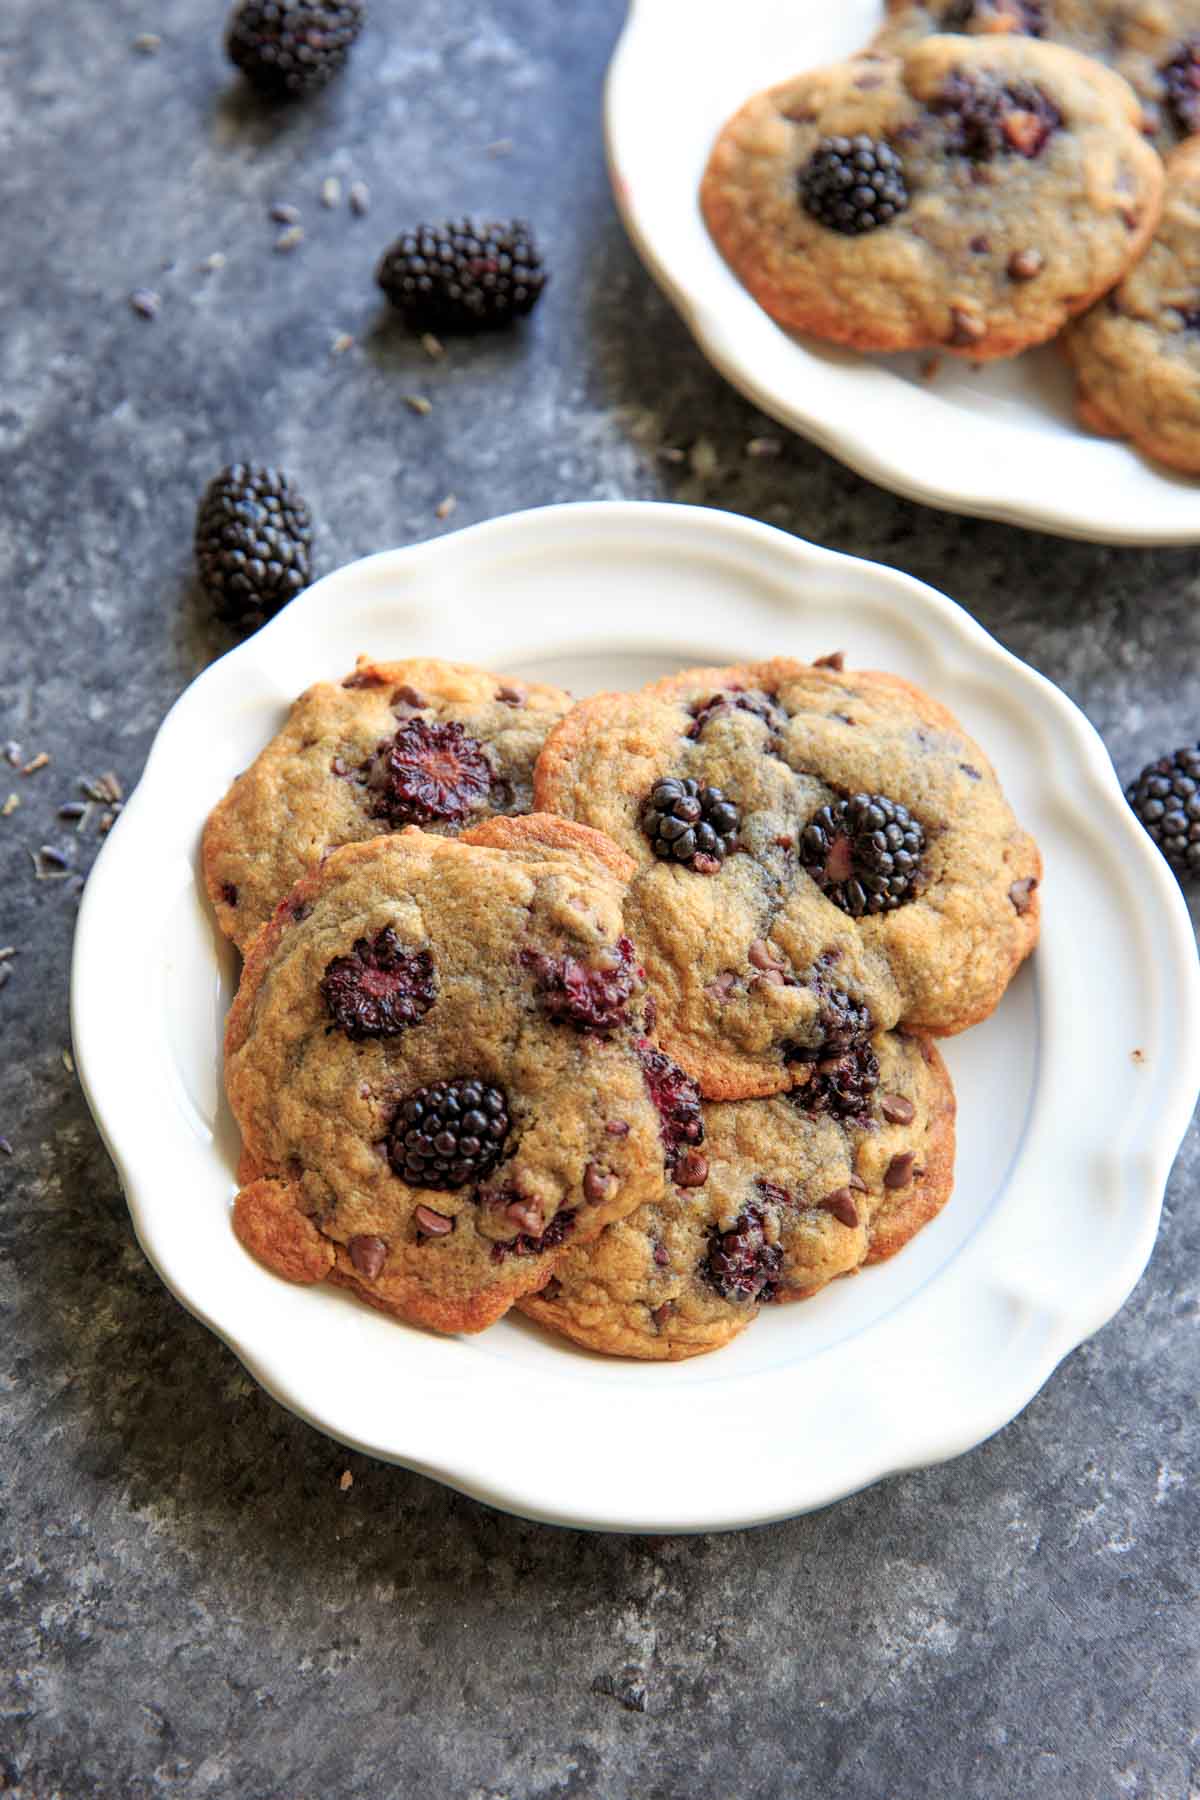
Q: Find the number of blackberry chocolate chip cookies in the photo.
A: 7